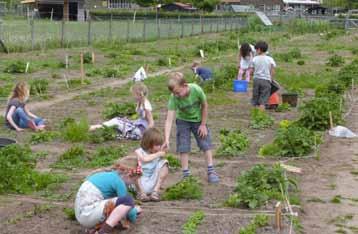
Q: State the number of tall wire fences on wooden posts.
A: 1